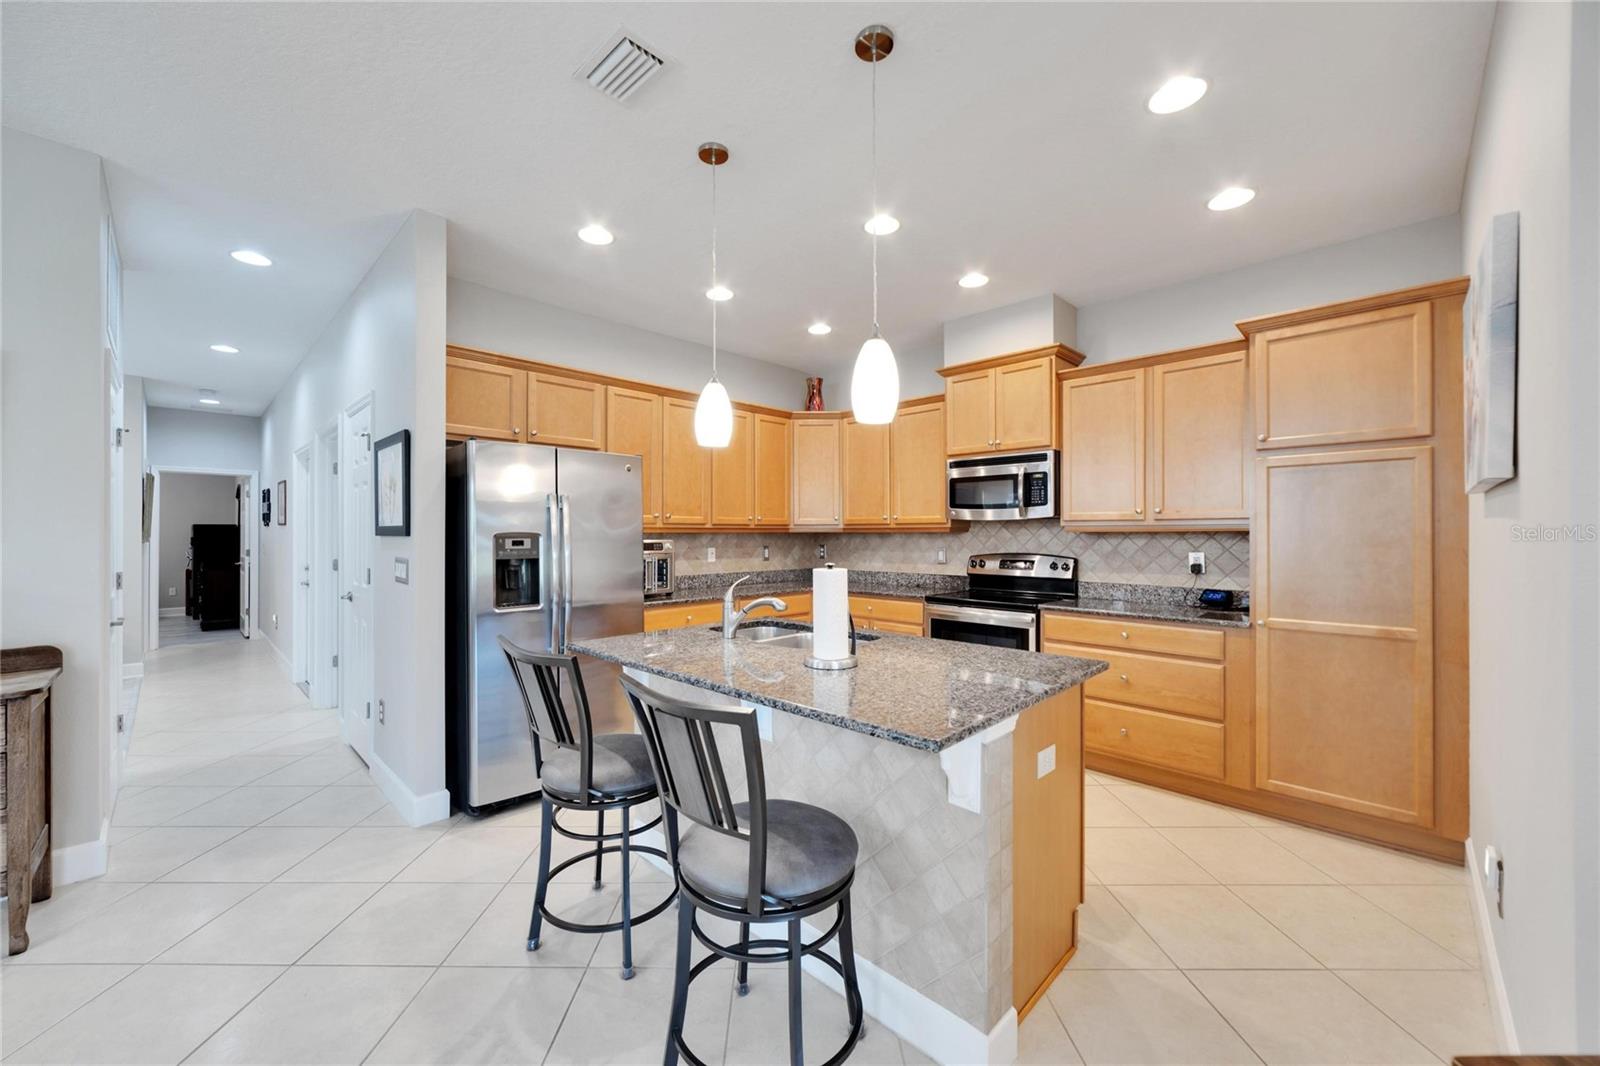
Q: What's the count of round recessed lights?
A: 10